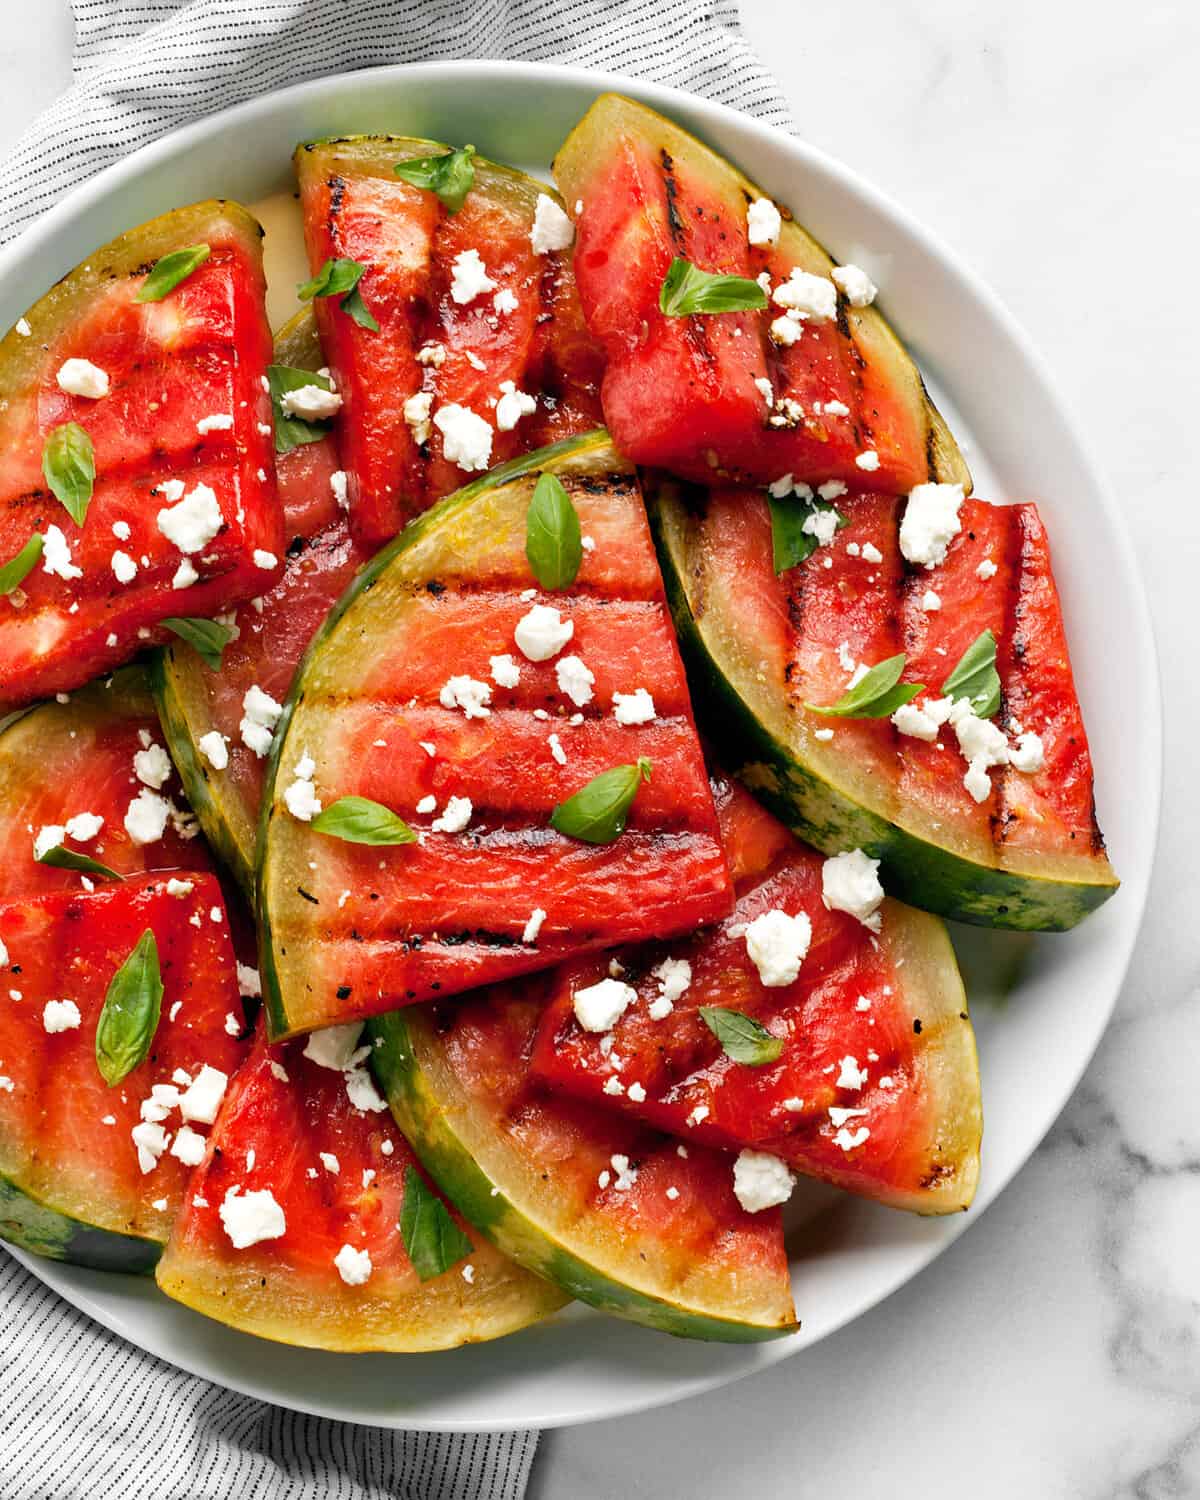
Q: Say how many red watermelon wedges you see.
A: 11